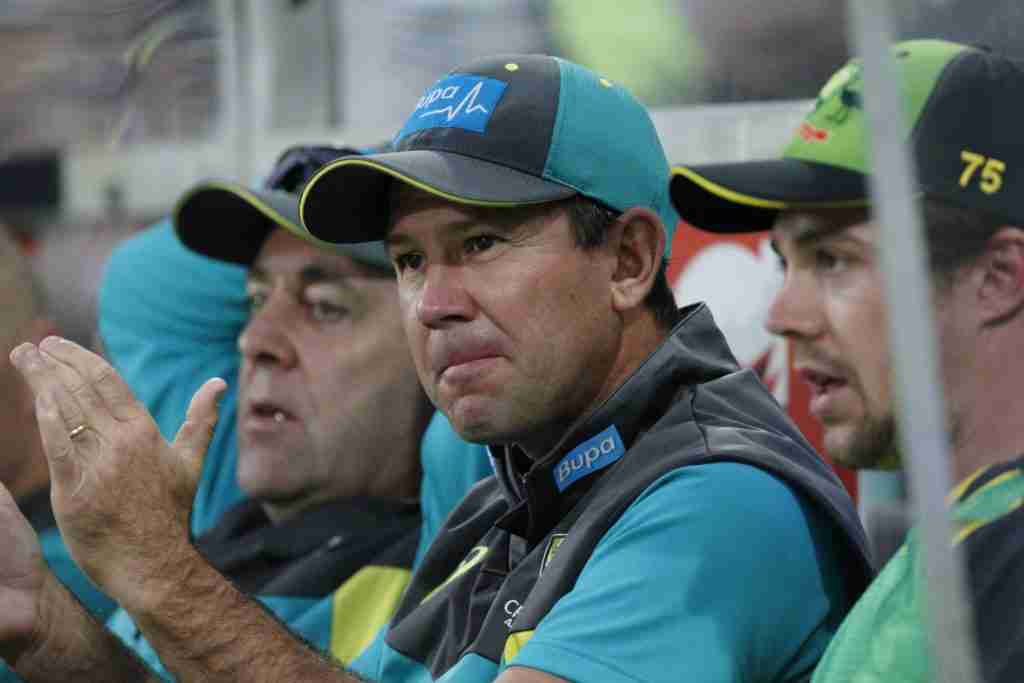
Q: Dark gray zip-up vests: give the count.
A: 1